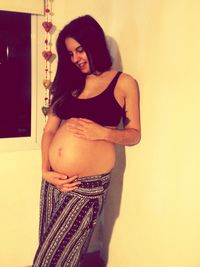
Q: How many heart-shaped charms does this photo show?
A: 4